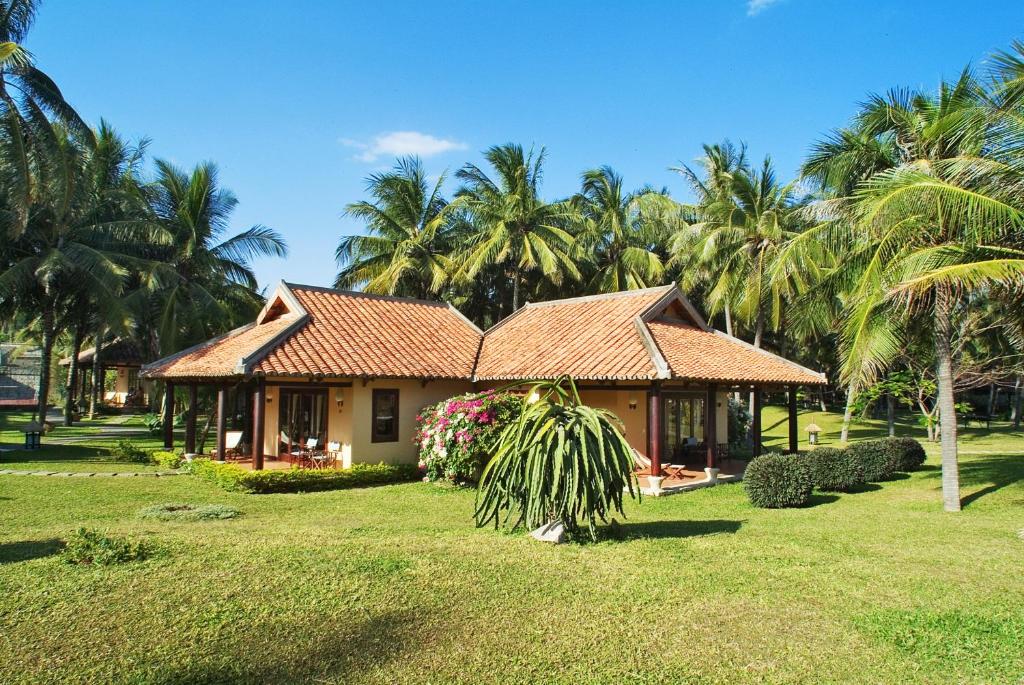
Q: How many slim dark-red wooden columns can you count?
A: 8